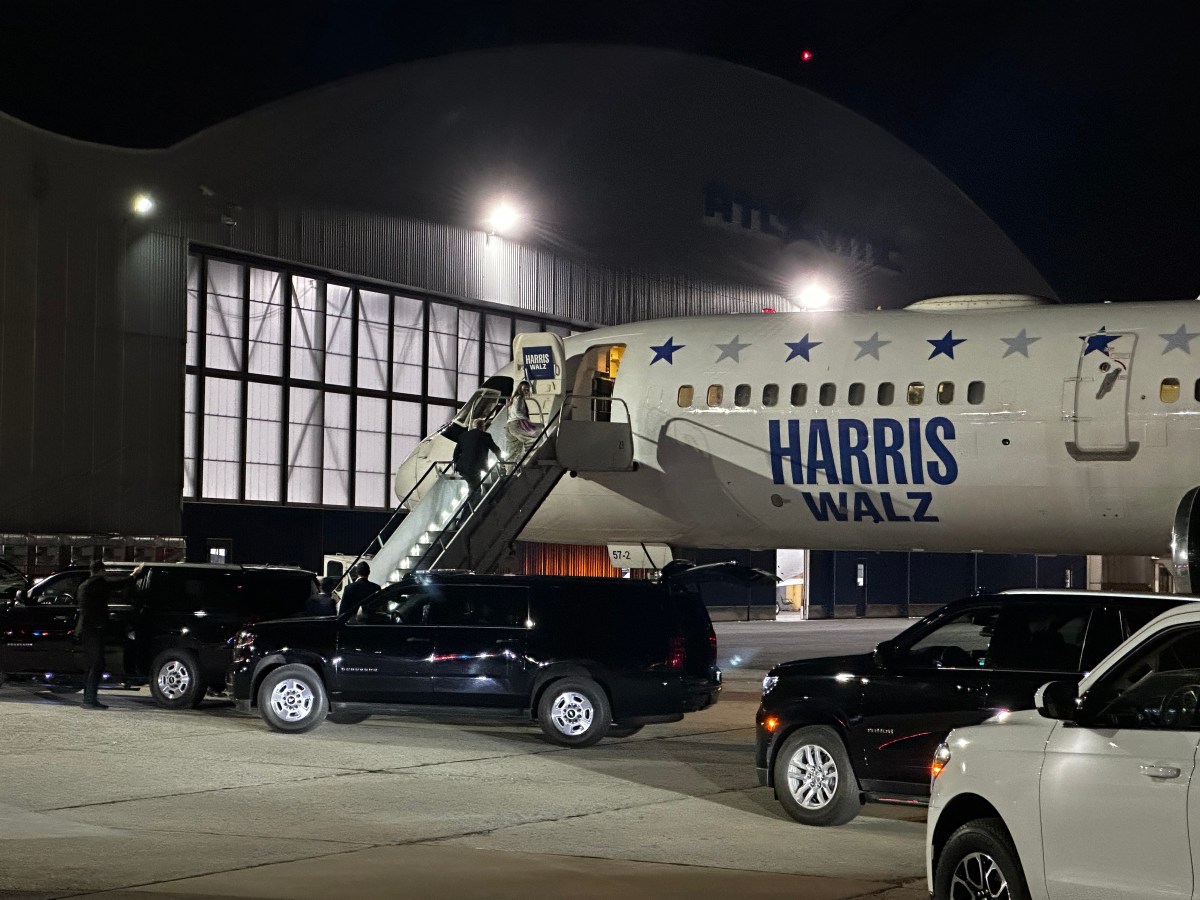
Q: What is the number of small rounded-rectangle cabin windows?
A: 13